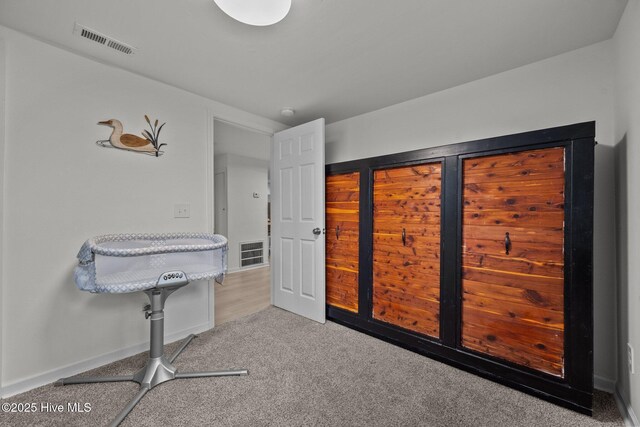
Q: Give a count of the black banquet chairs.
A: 0